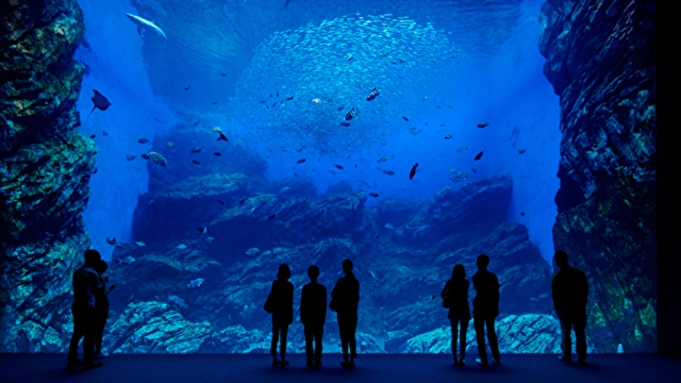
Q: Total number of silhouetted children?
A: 0